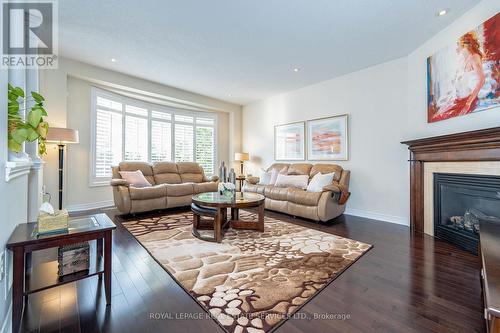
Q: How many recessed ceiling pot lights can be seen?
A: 4